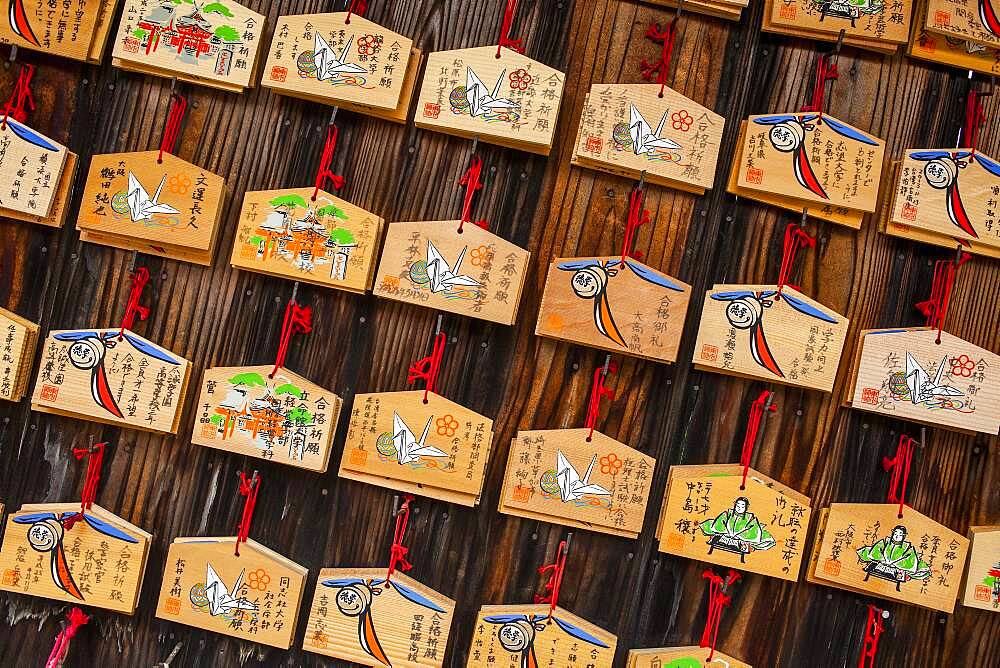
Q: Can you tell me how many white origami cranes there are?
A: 9